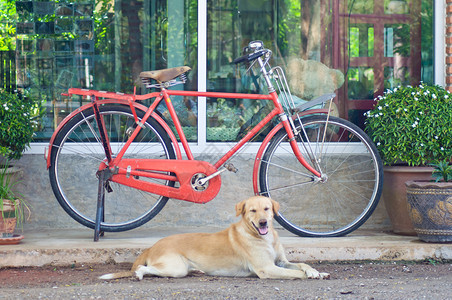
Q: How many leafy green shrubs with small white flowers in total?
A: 2